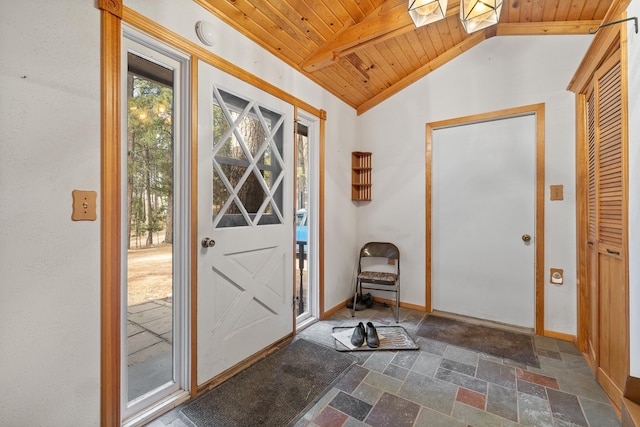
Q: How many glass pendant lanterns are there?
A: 2